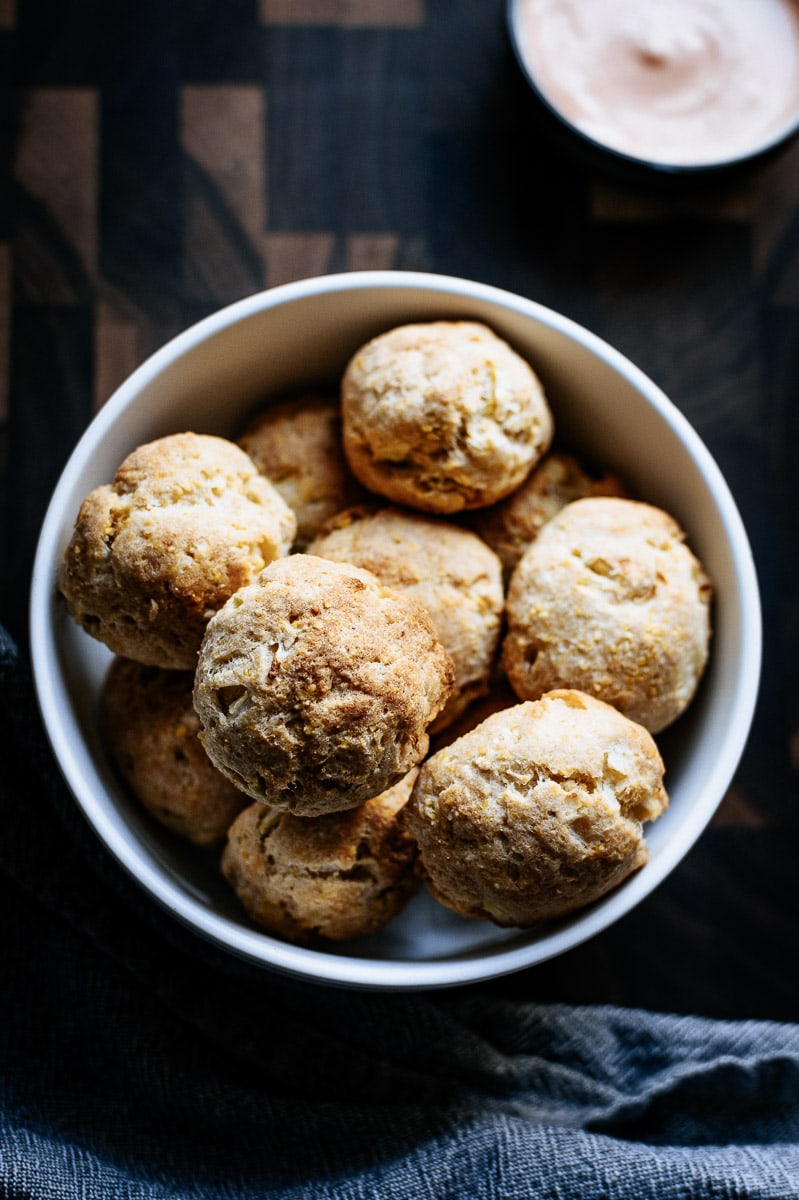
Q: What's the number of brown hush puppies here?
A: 10